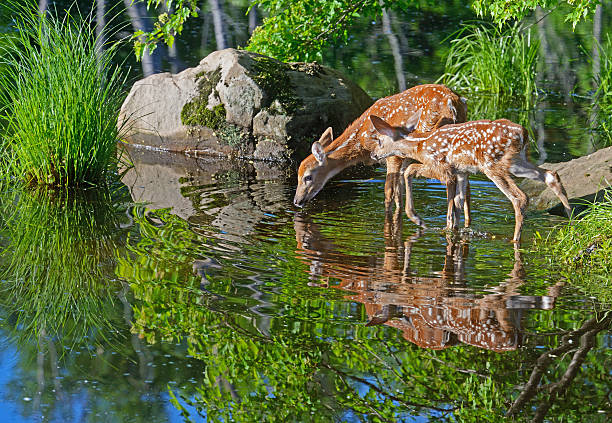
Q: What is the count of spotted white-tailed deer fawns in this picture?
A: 2